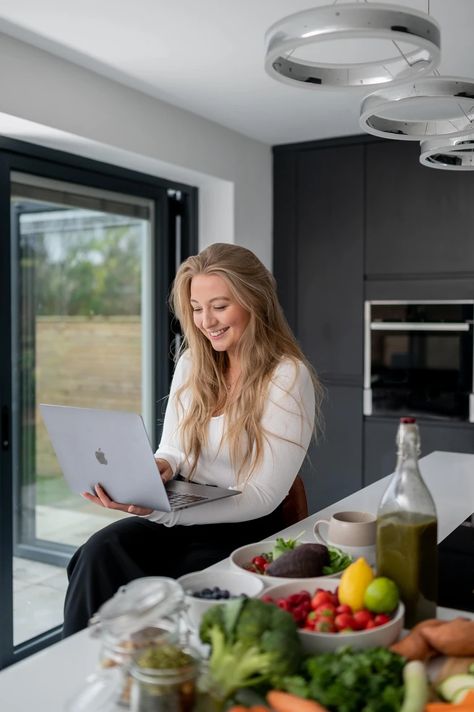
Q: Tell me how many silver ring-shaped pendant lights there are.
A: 3